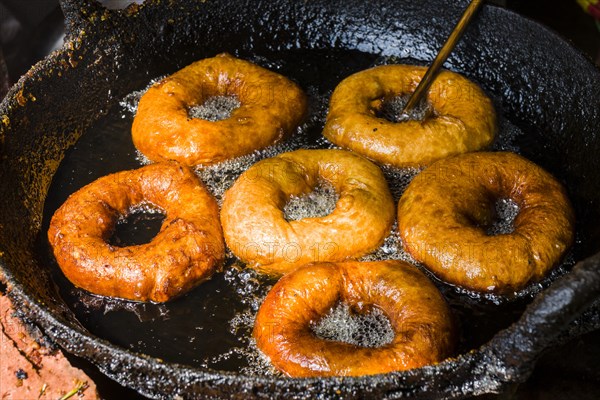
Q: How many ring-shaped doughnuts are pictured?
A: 6